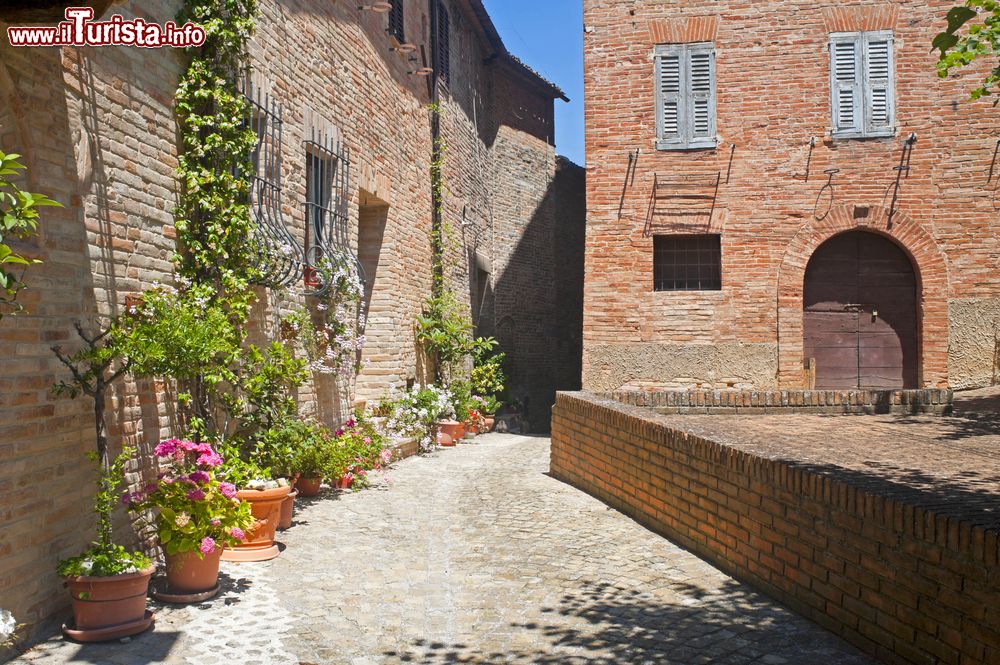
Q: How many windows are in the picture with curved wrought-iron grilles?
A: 2